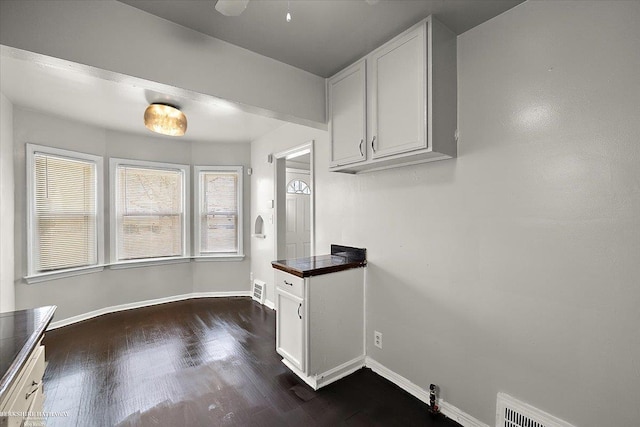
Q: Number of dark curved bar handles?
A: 5